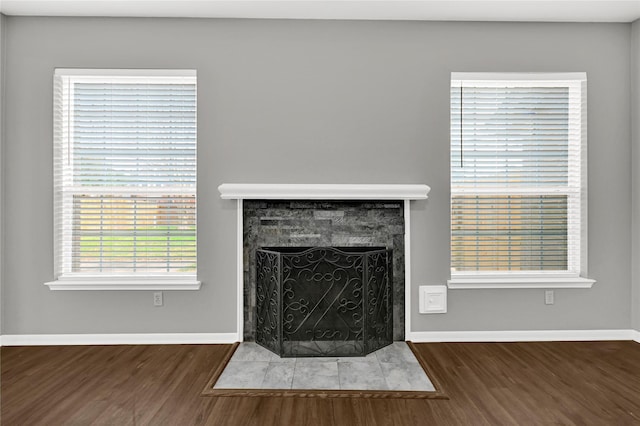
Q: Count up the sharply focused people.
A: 0